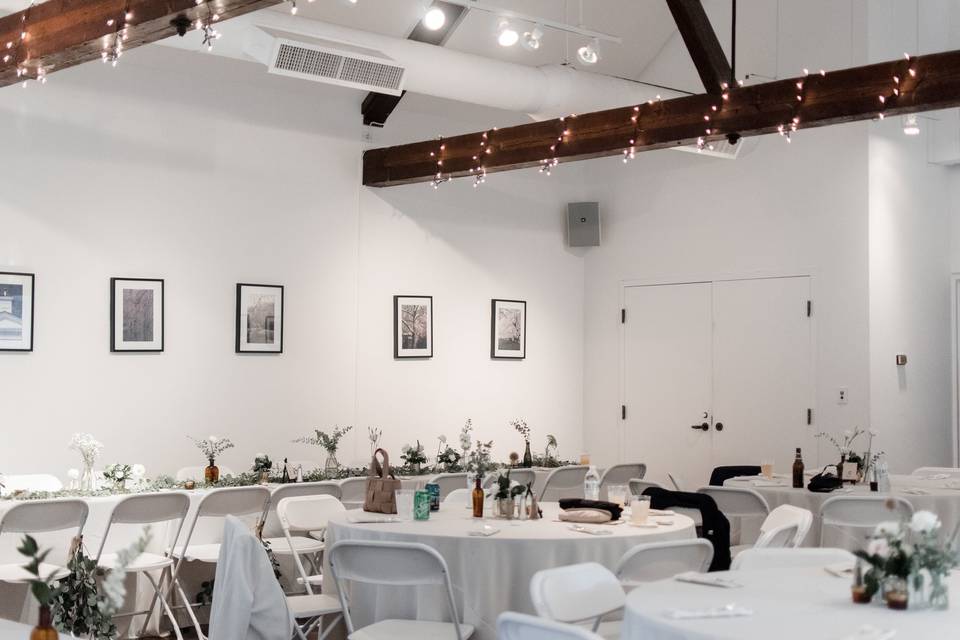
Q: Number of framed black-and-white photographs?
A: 5